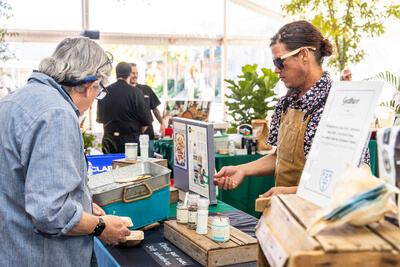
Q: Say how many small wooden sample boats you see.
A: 2